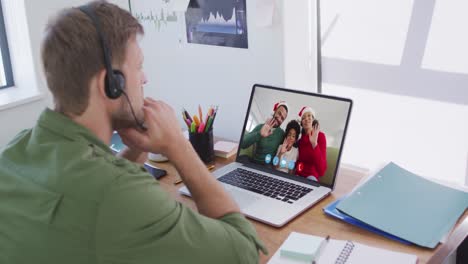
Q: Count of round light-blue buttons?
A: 4